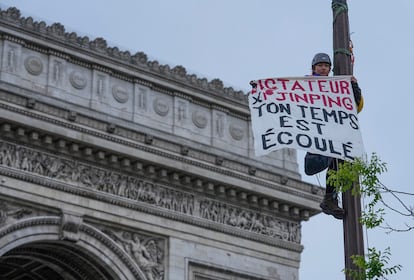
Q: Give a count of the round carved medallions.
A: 6